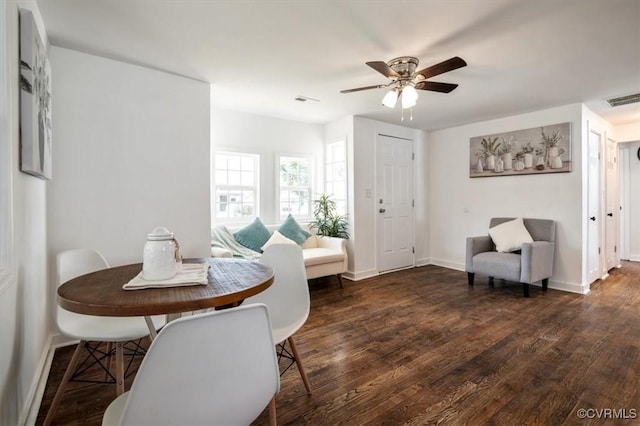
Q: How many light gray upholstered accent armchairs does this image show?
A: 1